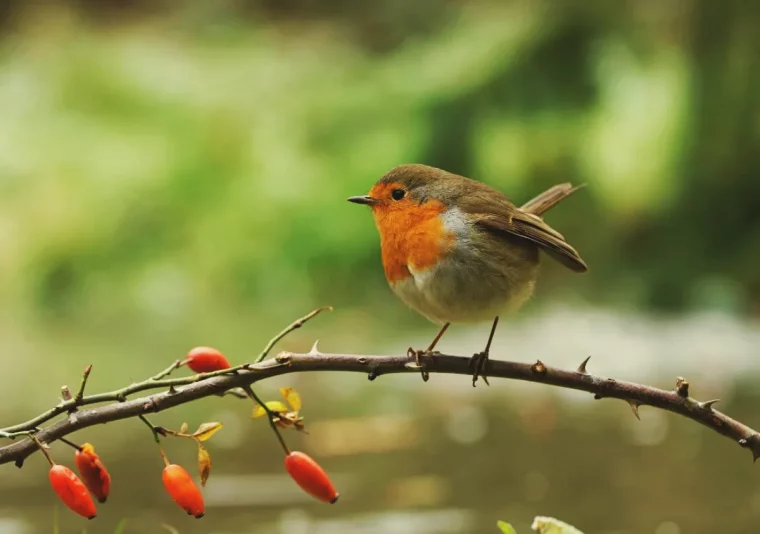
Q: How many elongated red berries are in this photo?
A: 5